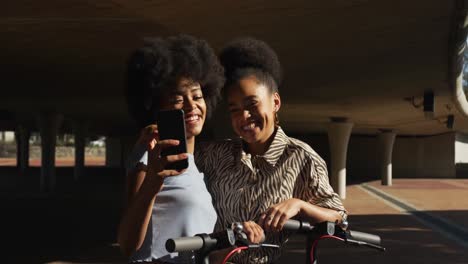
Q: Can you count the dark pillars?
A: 3